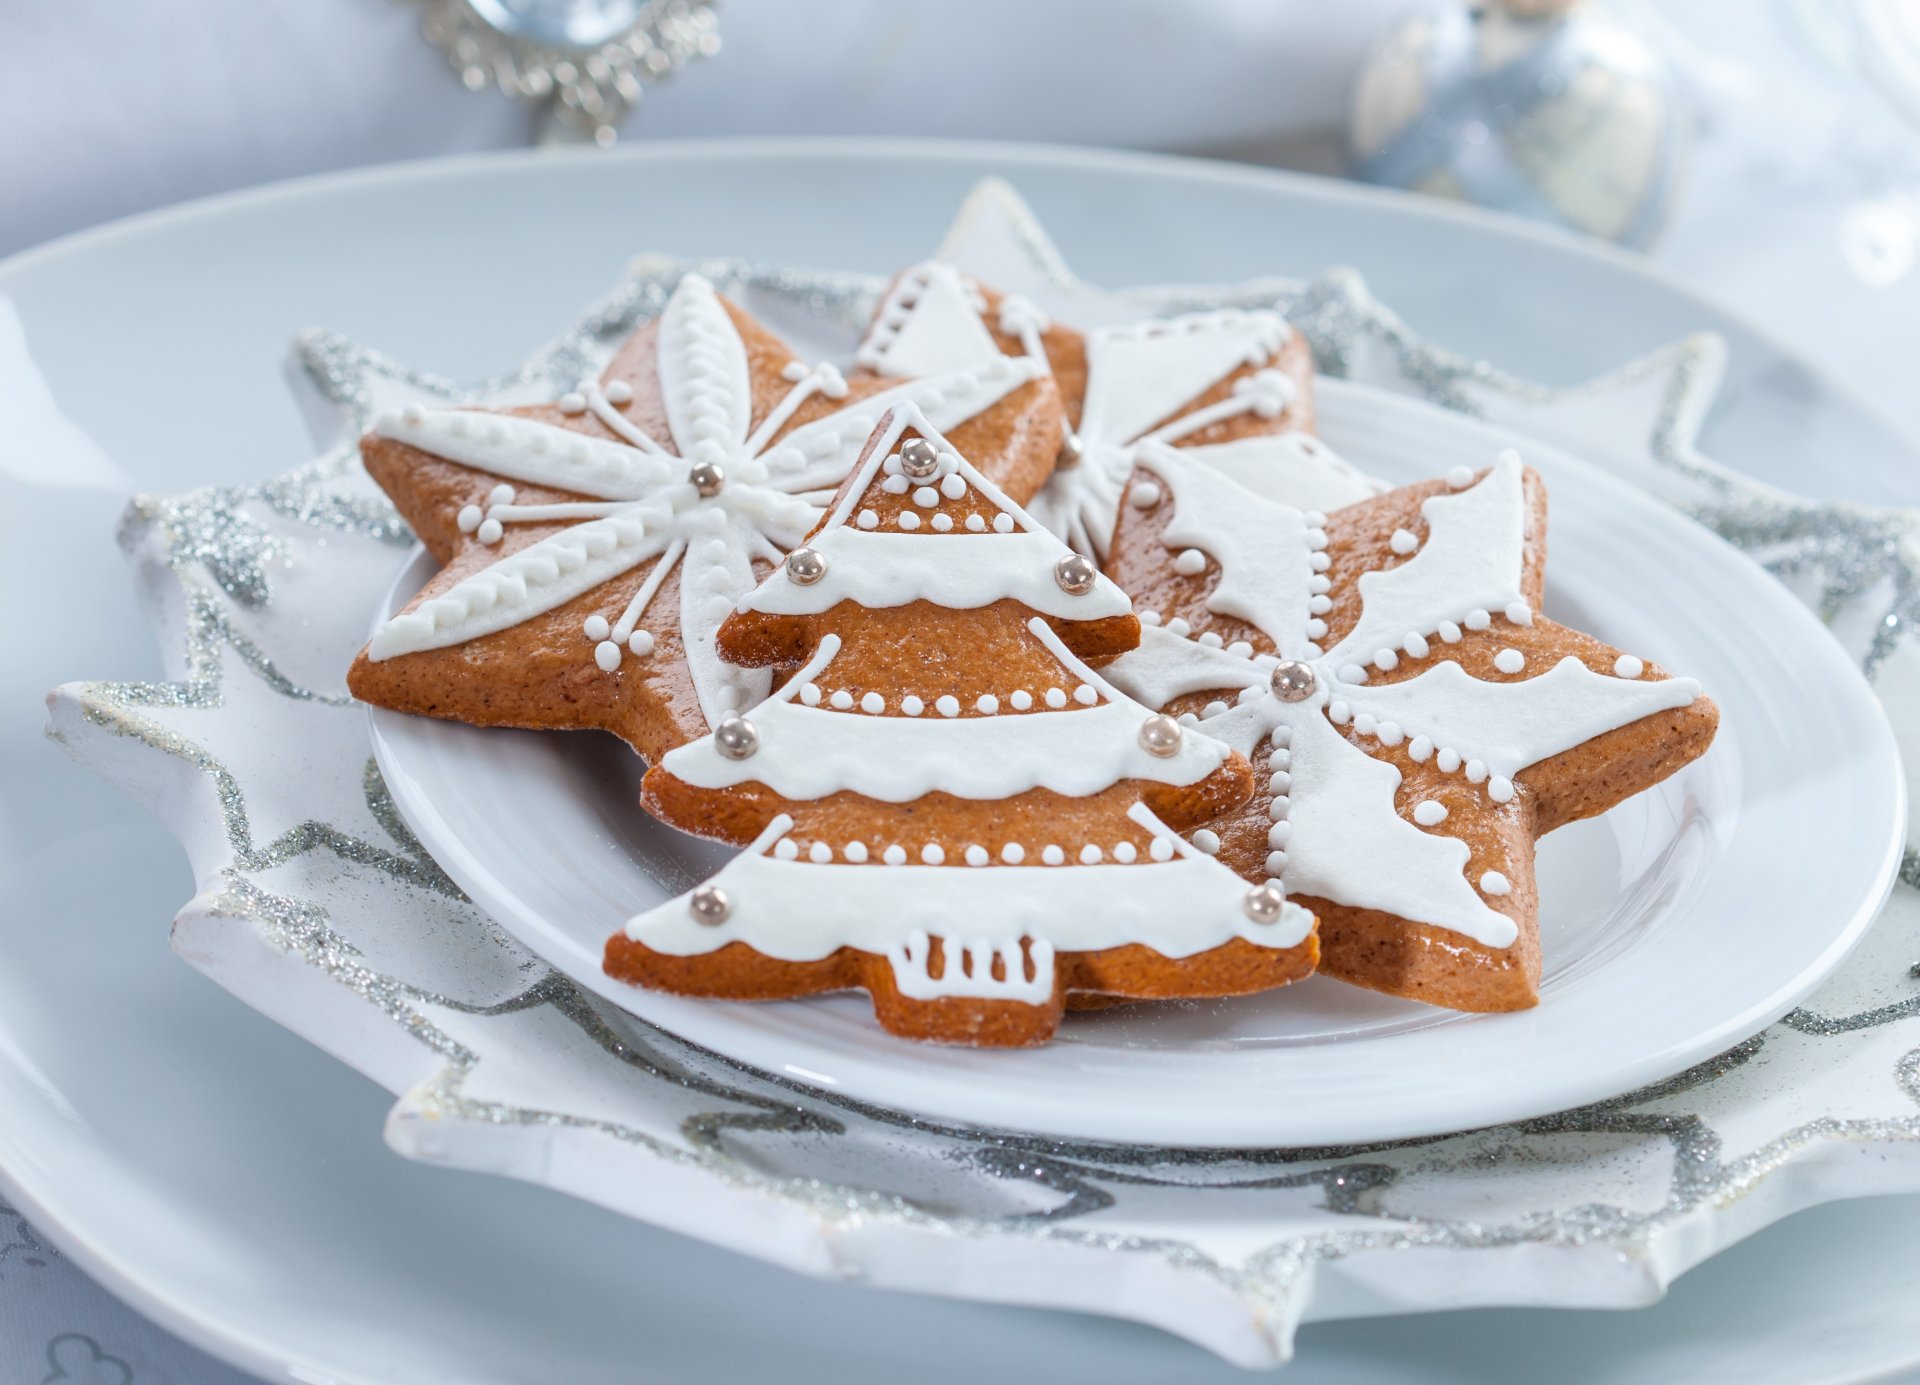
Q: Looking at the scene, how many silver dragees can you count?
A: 10